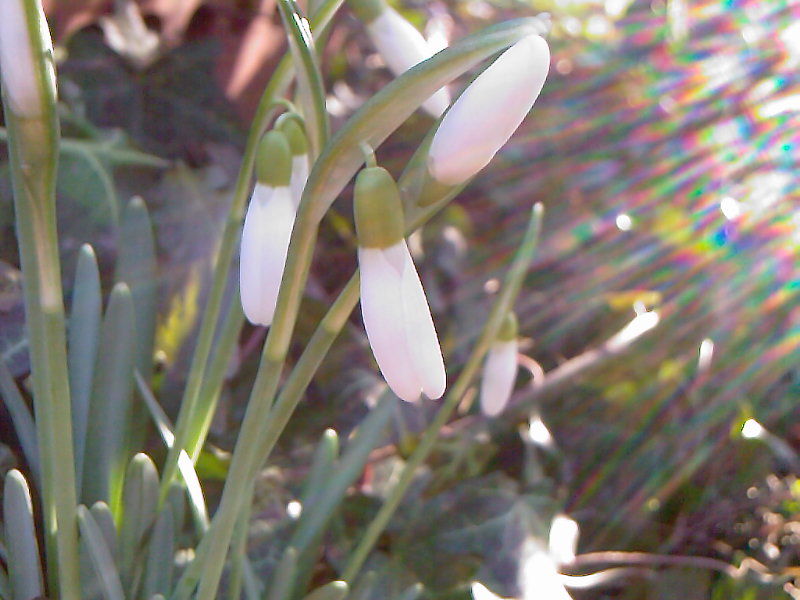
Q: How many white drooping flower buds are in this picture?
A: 6